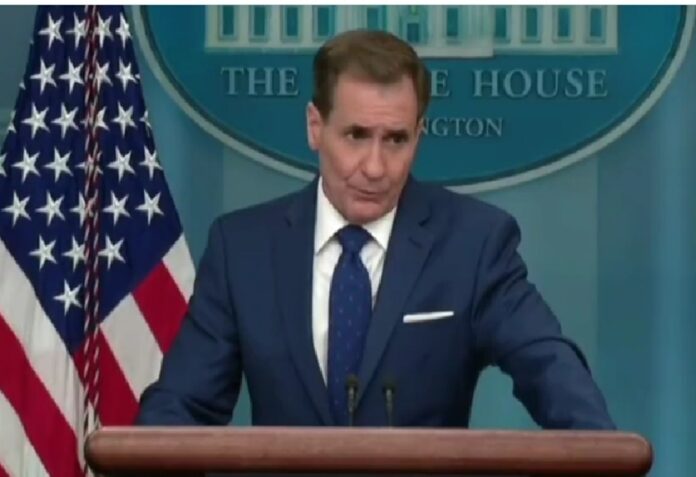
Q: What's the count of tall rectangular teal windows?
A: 10